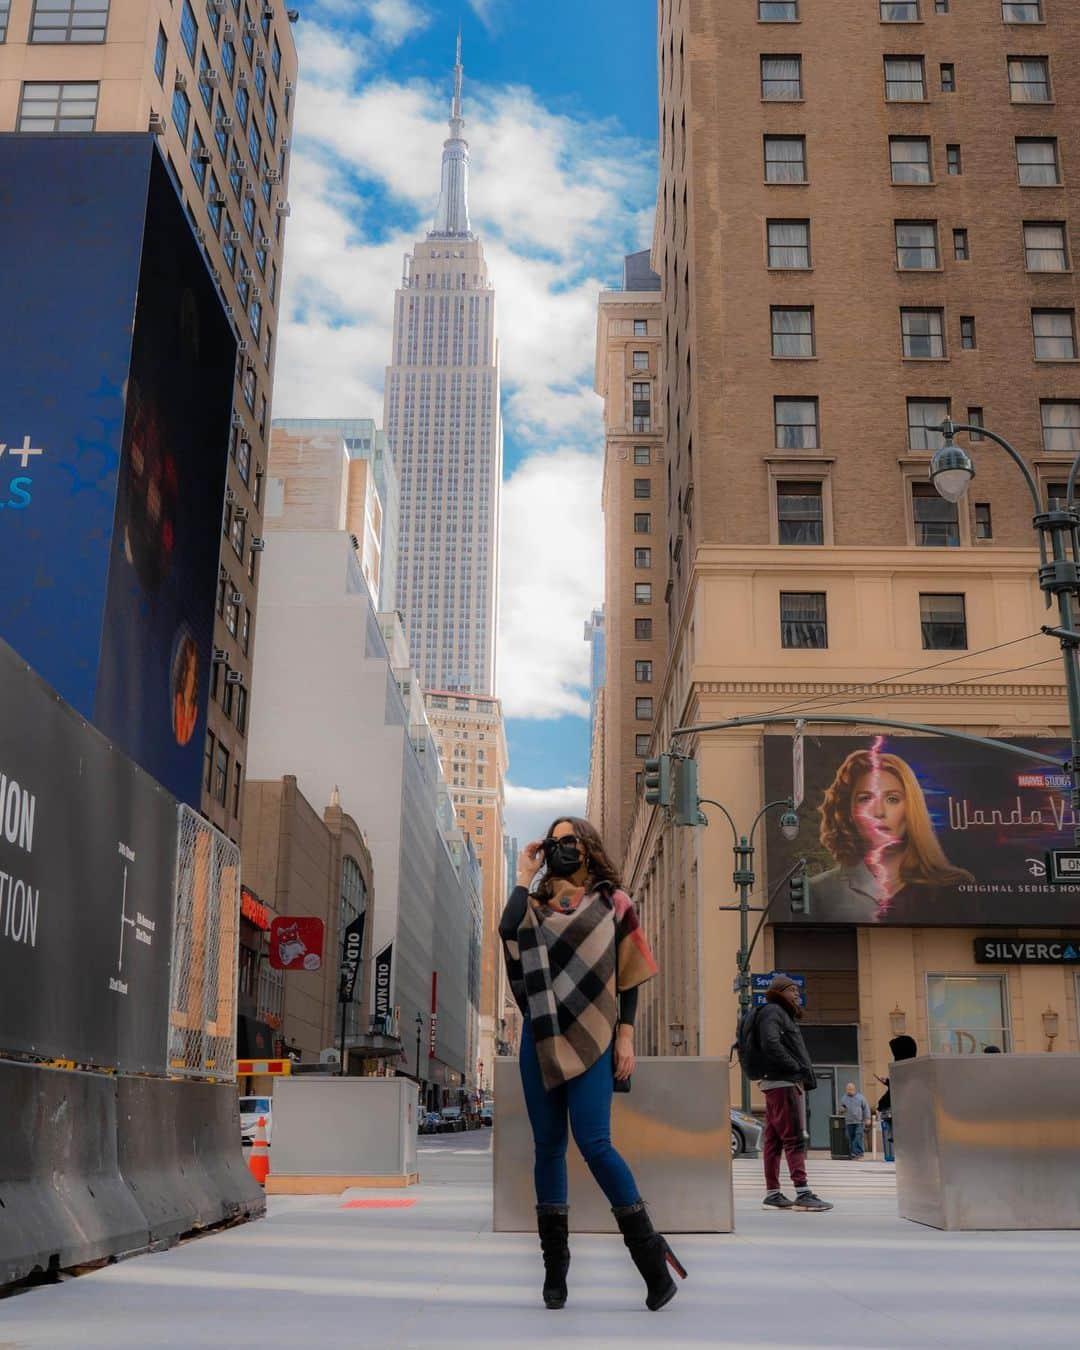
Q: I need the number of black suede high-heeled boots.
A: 2